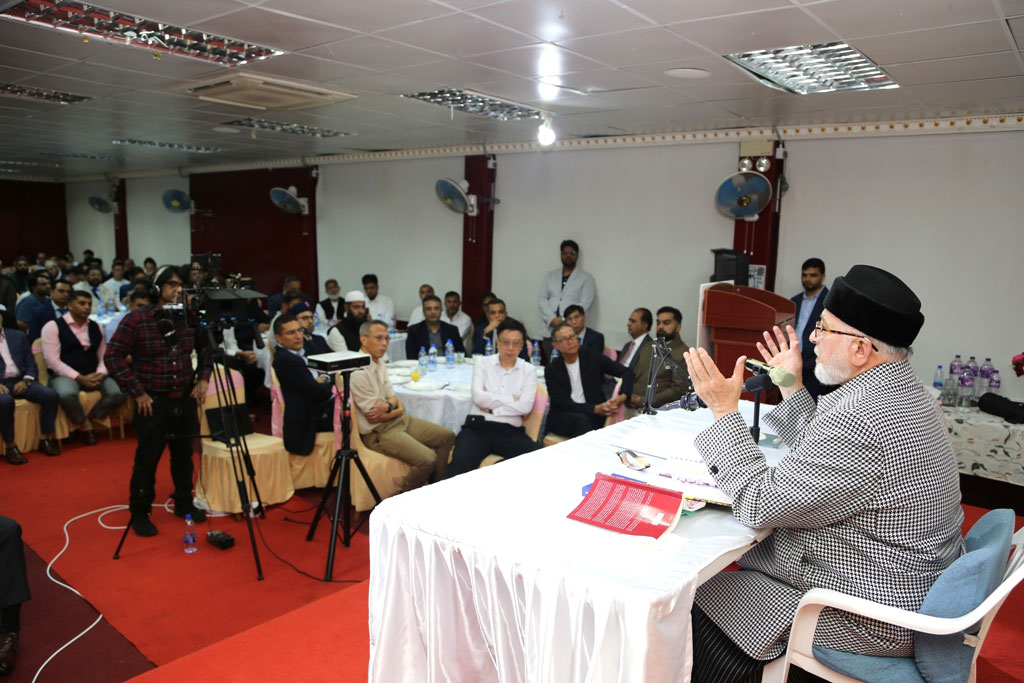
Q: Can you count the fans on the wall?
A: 5